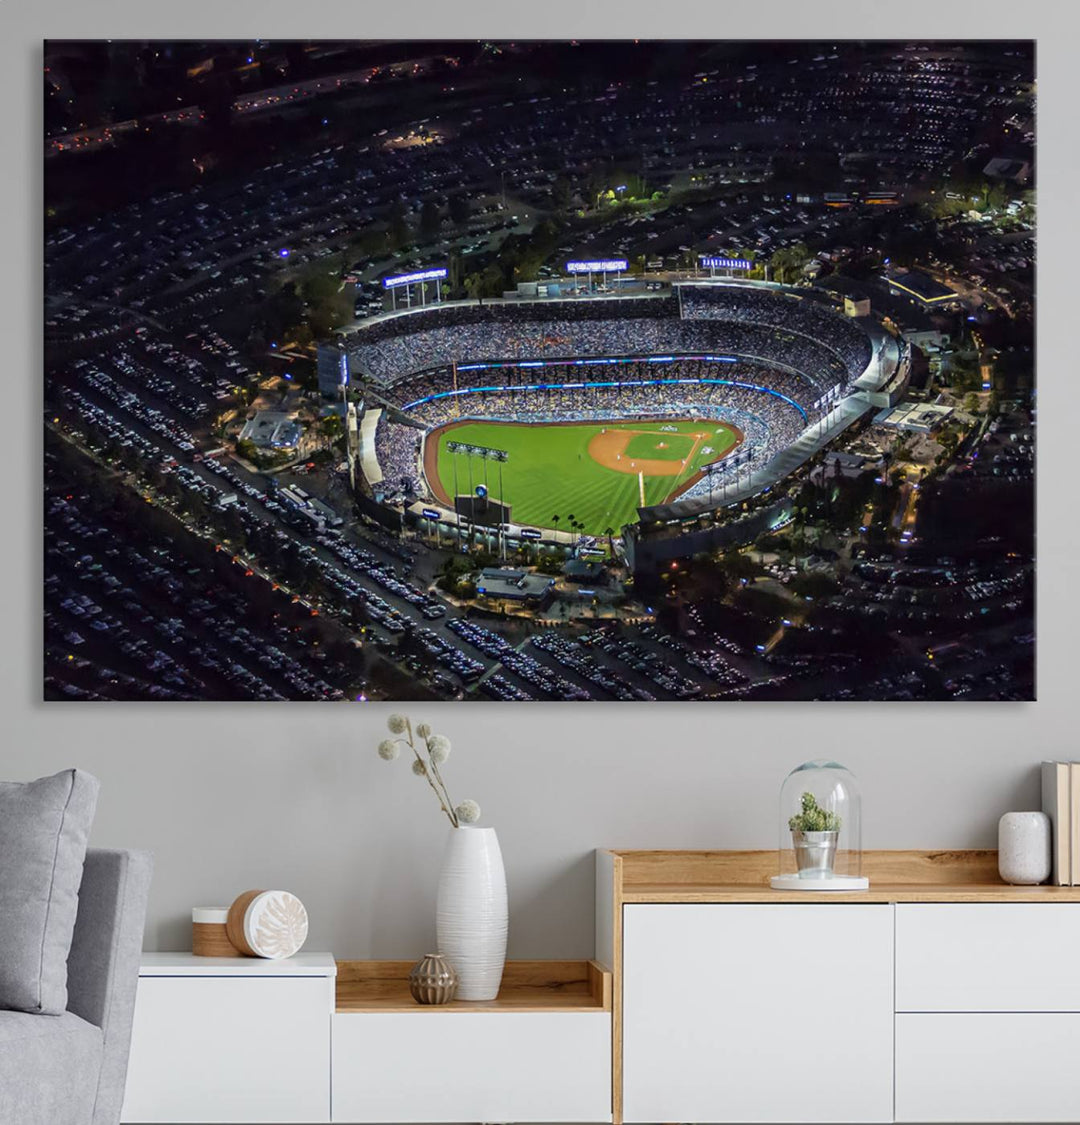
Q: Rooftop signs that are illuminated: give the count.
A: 3